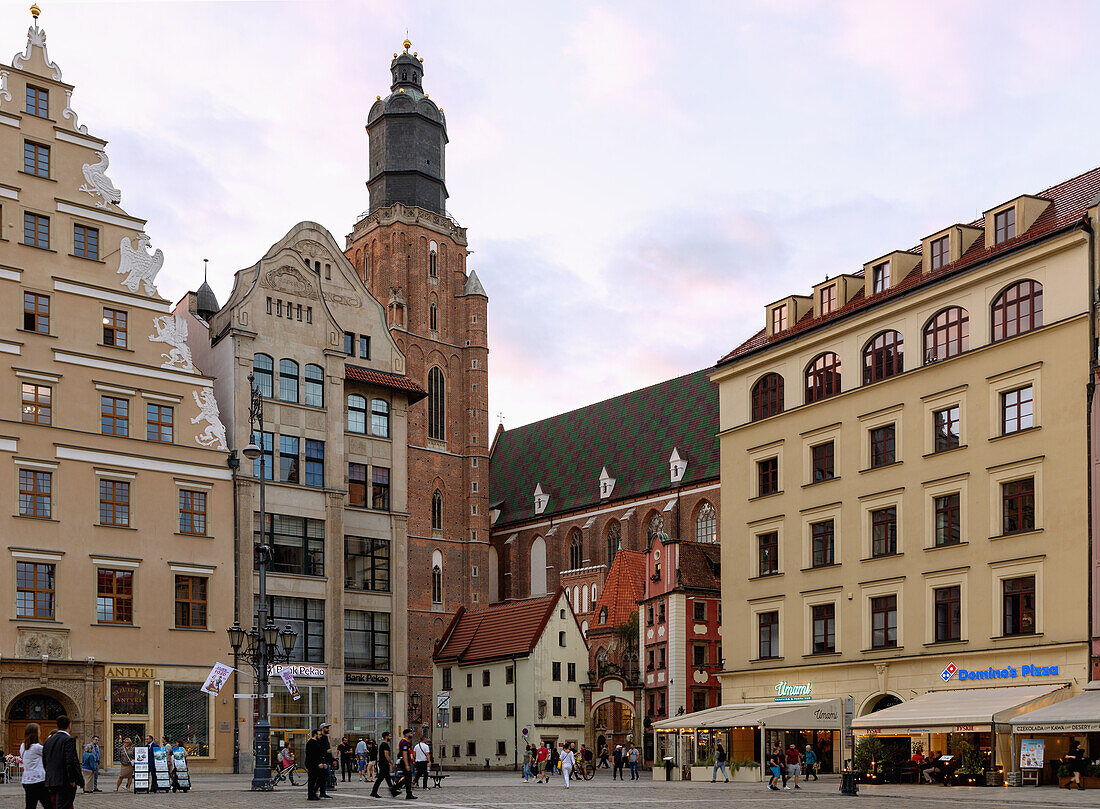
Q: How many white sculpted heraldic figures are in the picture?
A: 4